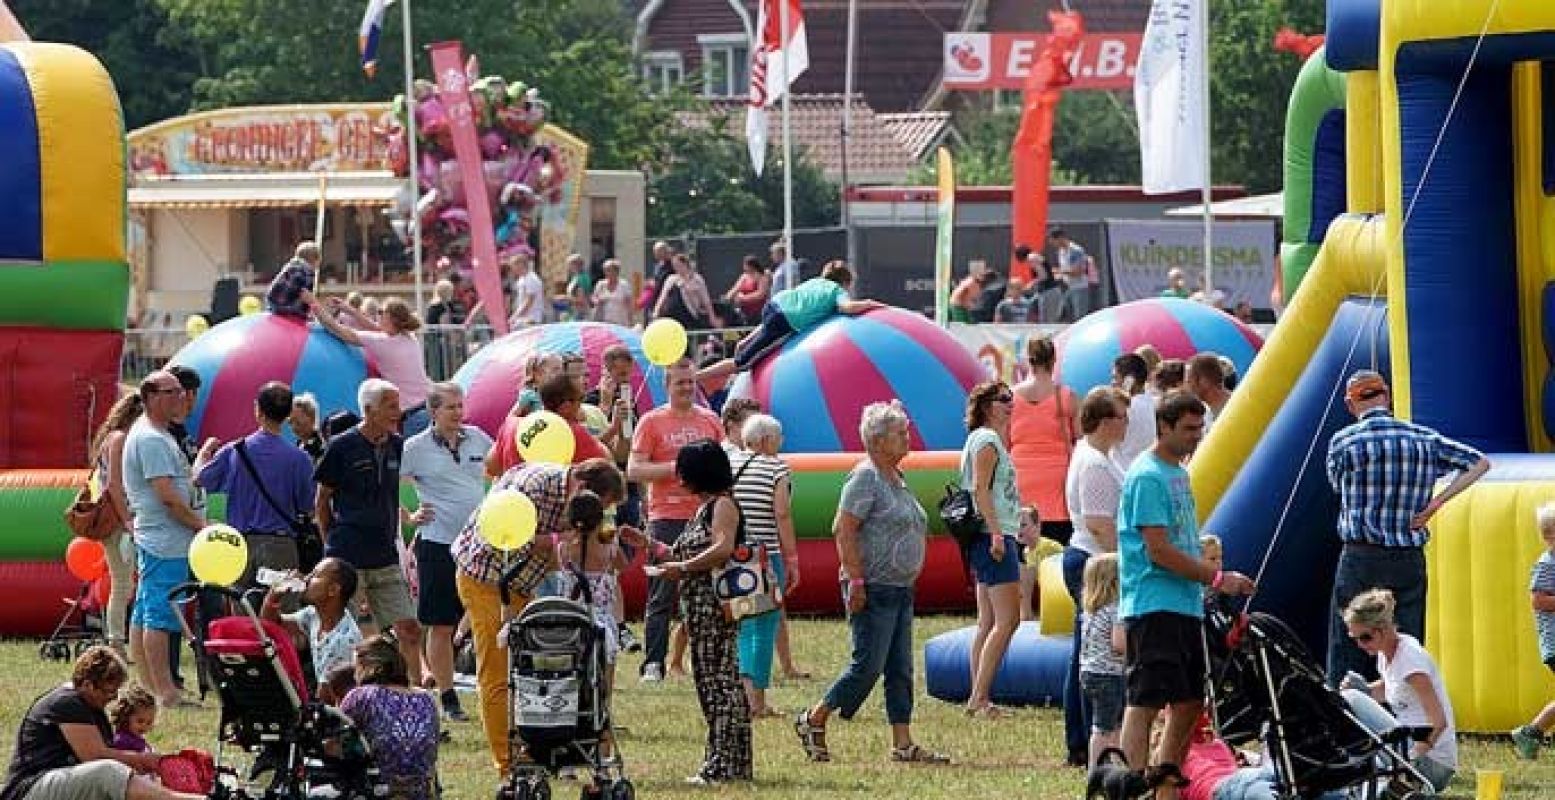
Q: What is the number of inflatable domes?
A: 4